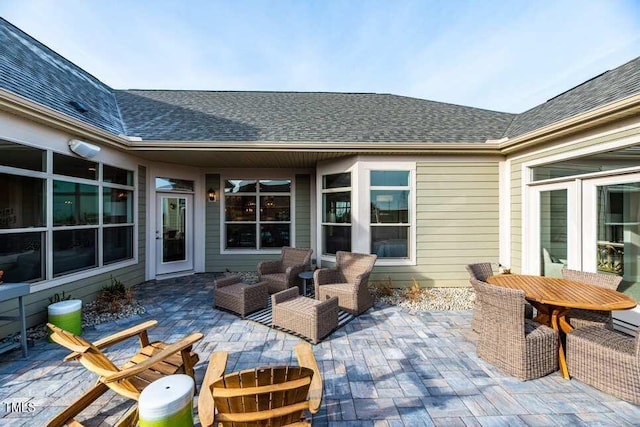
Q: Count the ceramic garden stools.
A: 2